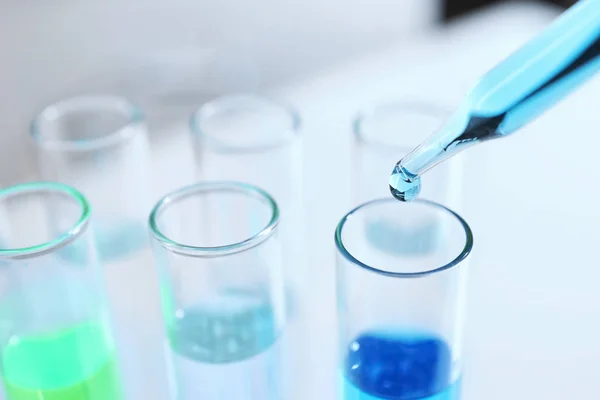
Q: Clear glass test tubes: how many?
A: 6